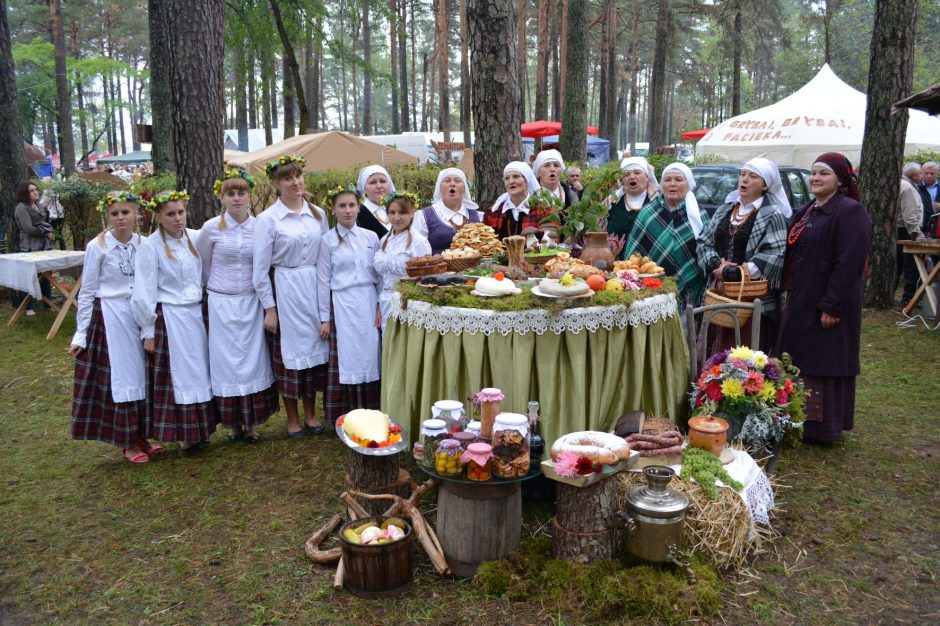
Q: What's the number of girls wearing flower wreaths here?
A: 6